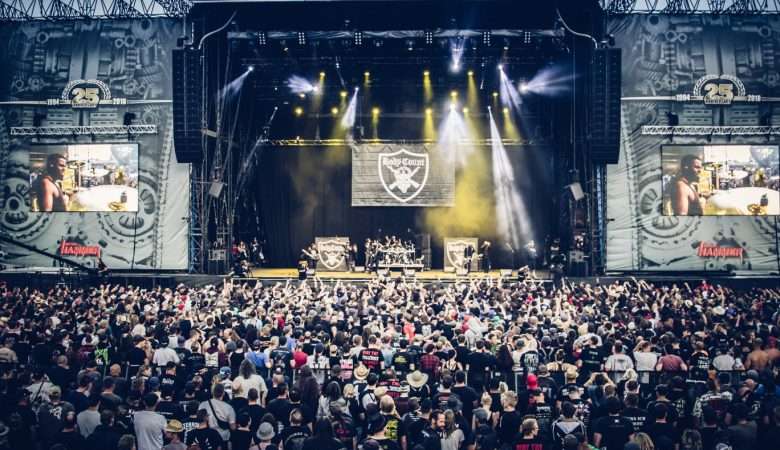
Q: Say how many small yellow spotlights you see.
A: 14